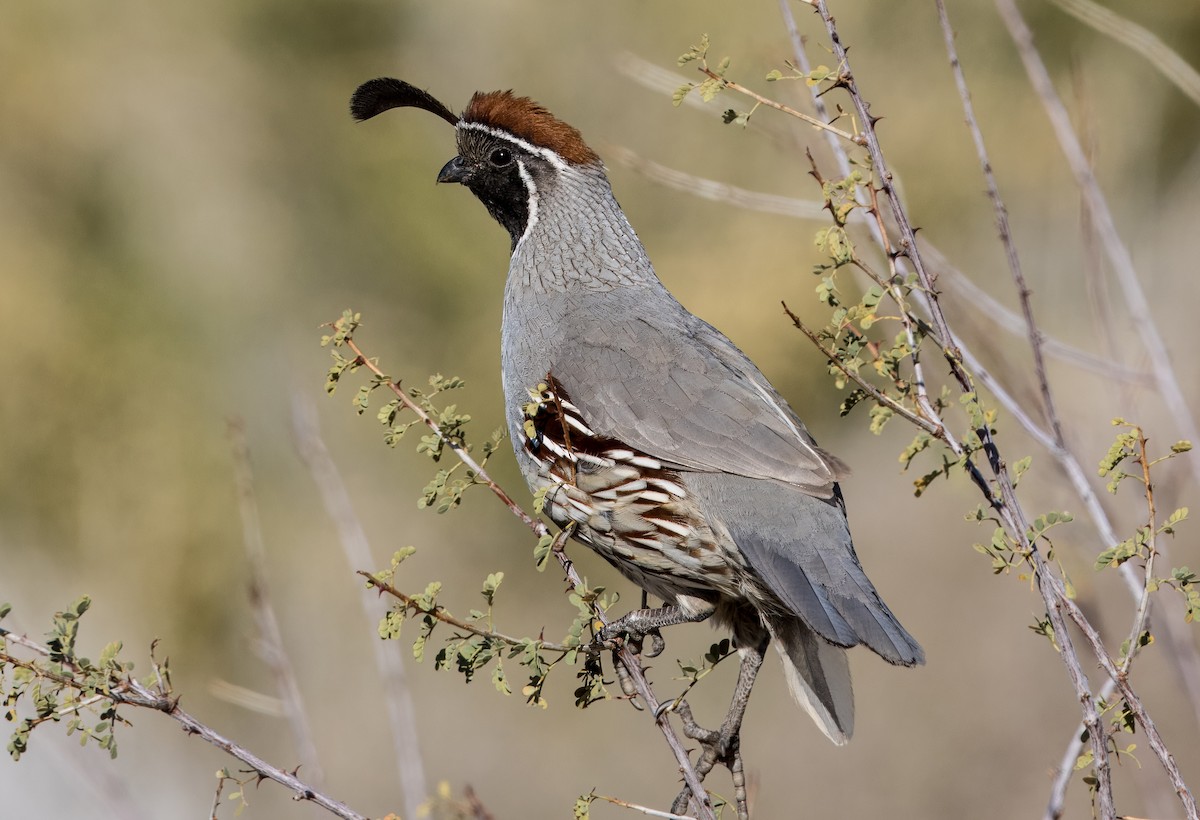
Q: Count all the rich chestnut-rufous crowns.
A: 1